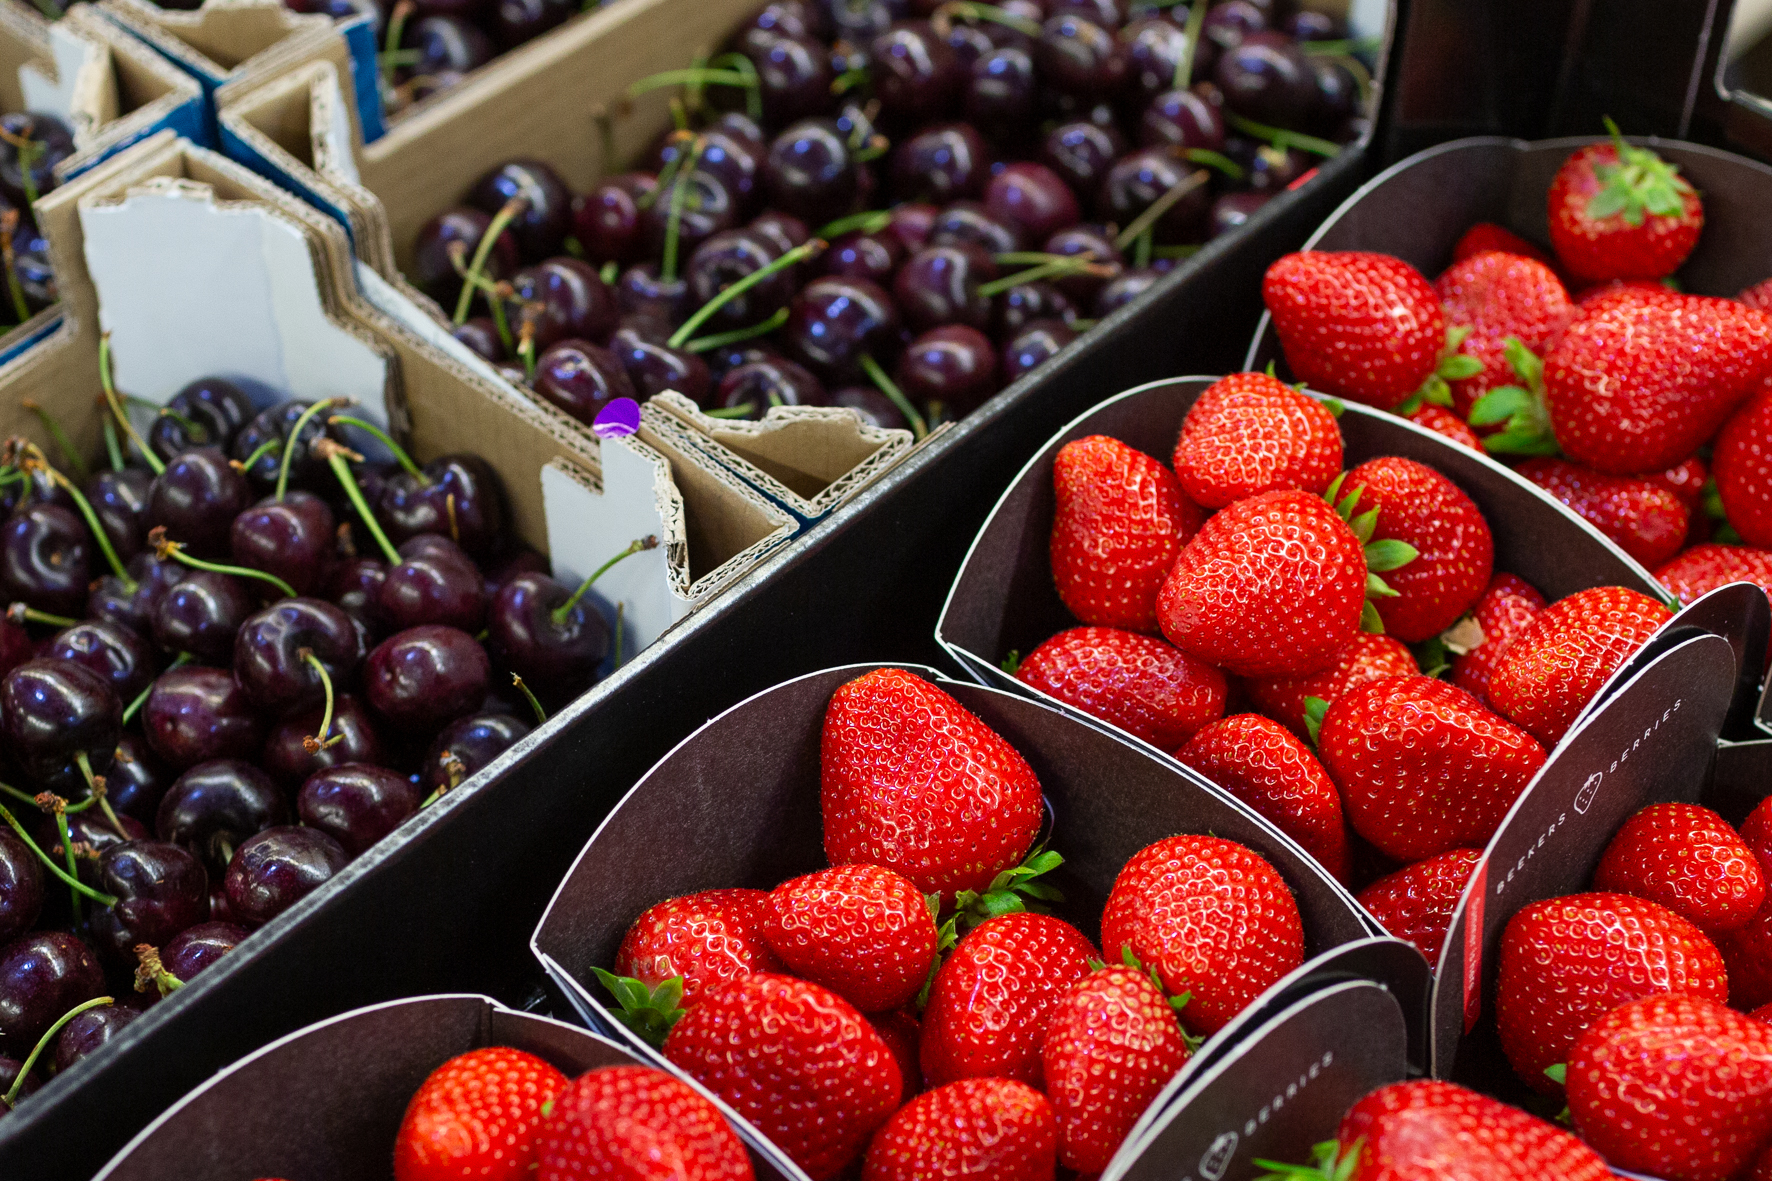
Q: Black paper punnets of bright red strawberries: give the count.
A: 6